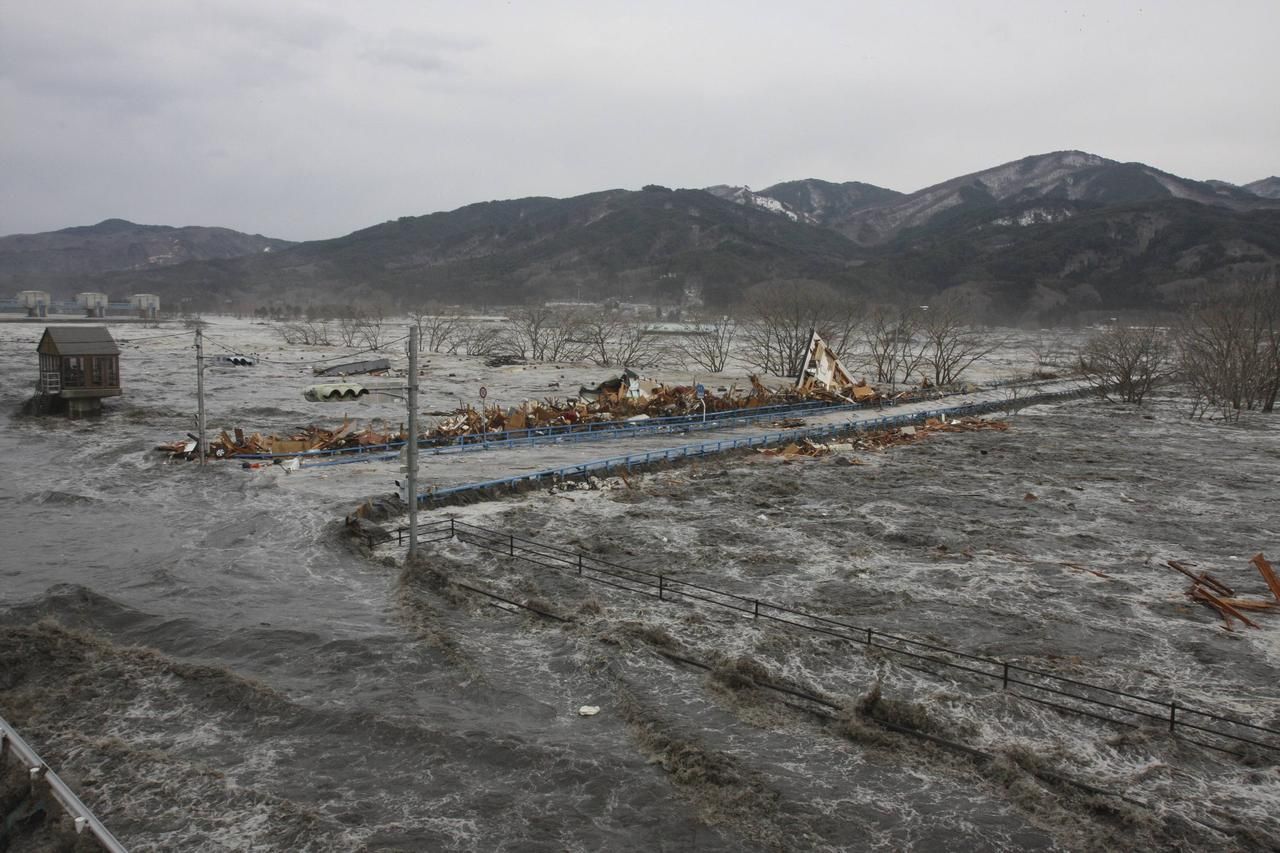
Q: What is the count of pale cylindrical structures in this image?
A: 3